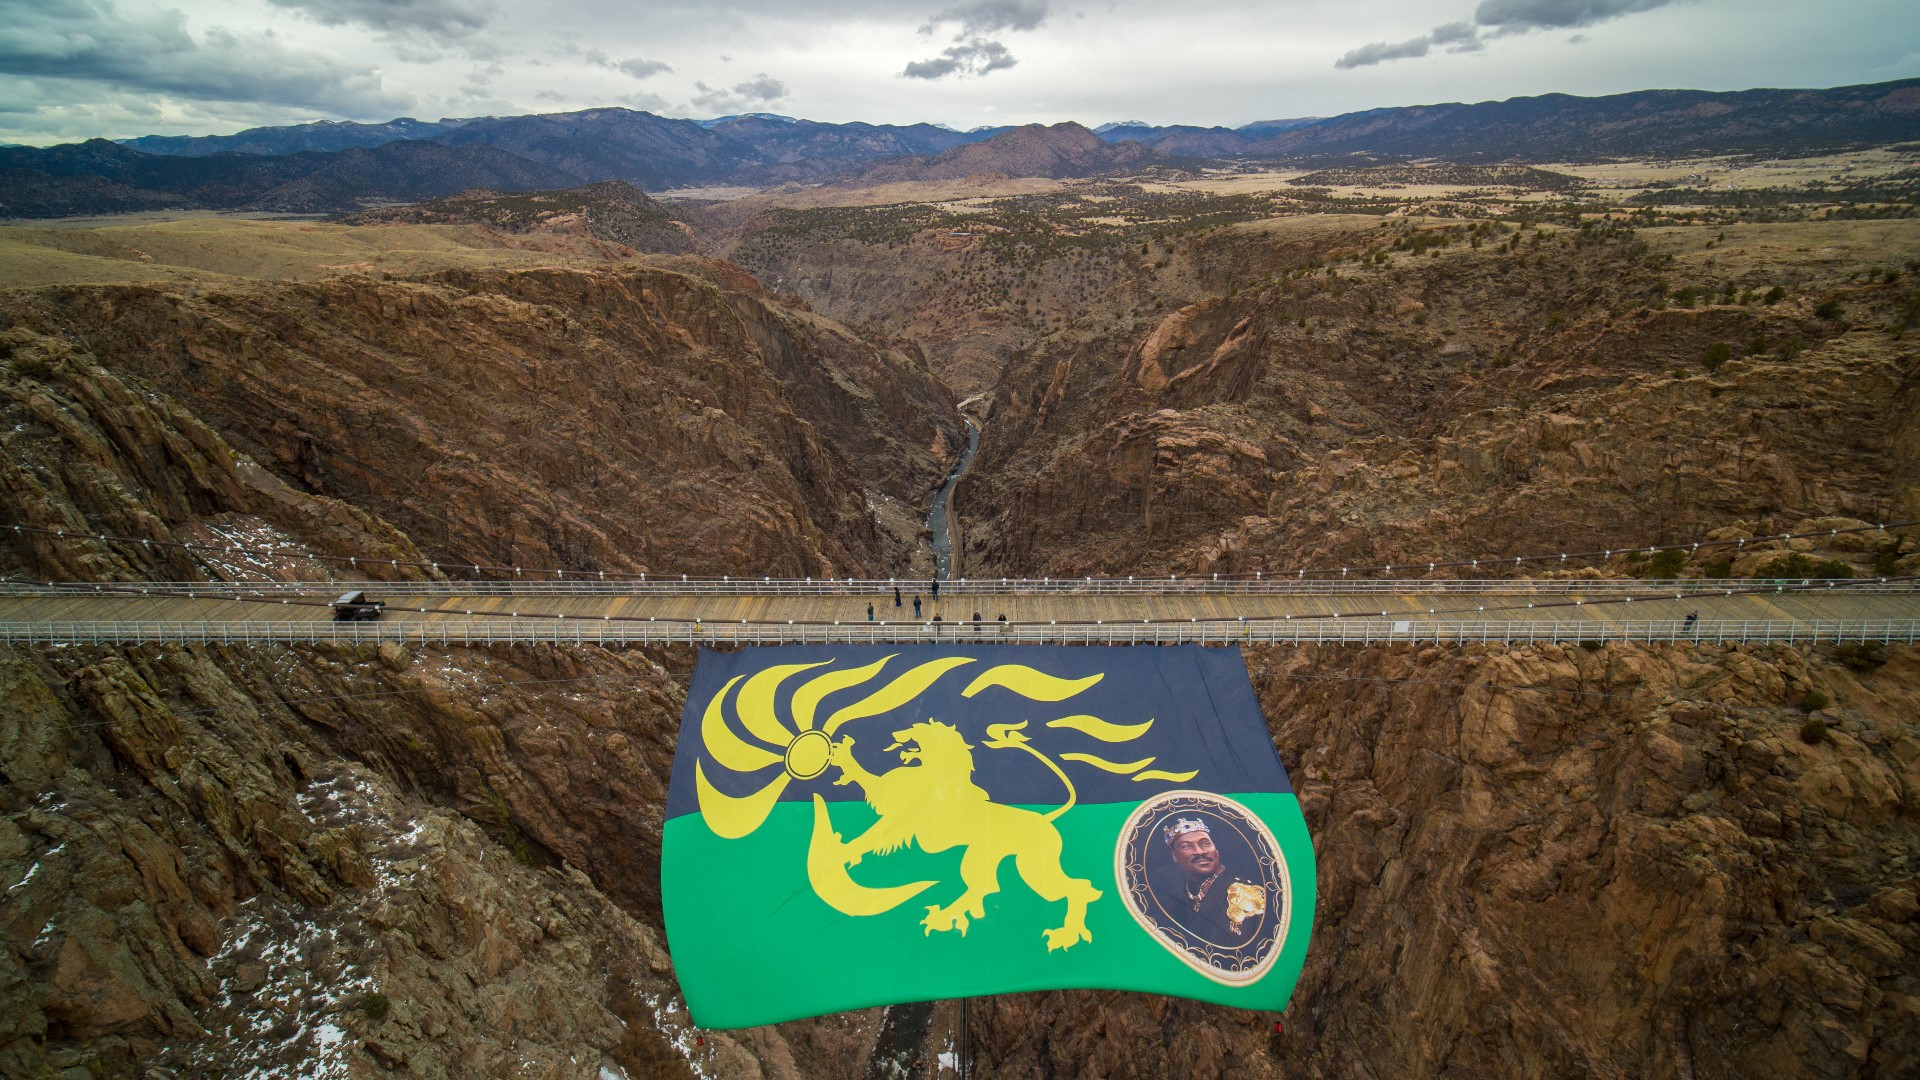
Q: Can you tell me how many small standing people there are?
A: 8